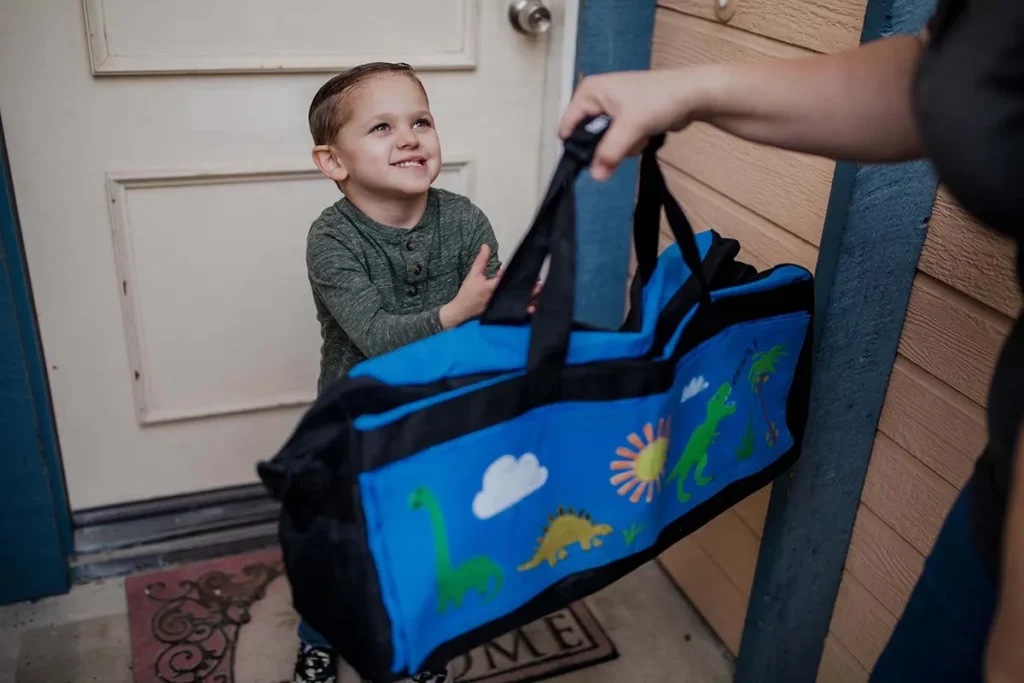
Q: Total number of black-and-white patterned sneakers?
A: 2